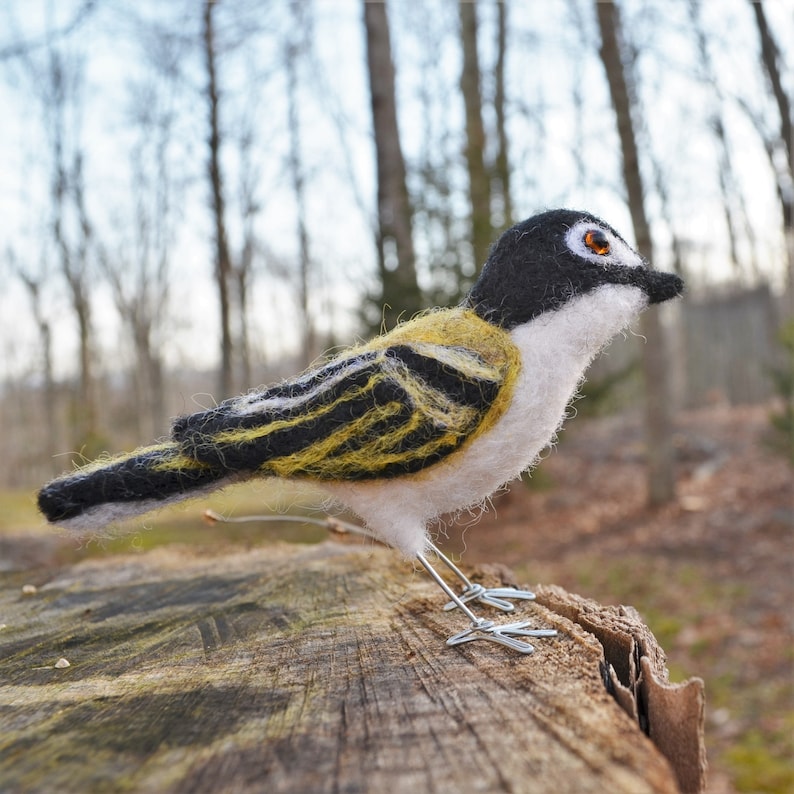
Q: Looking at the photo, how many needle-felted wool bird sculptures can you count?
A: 1